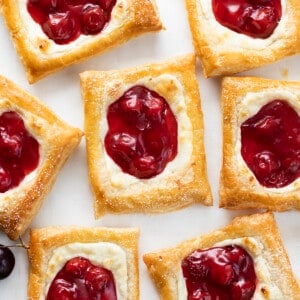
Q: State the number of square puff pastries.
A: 7